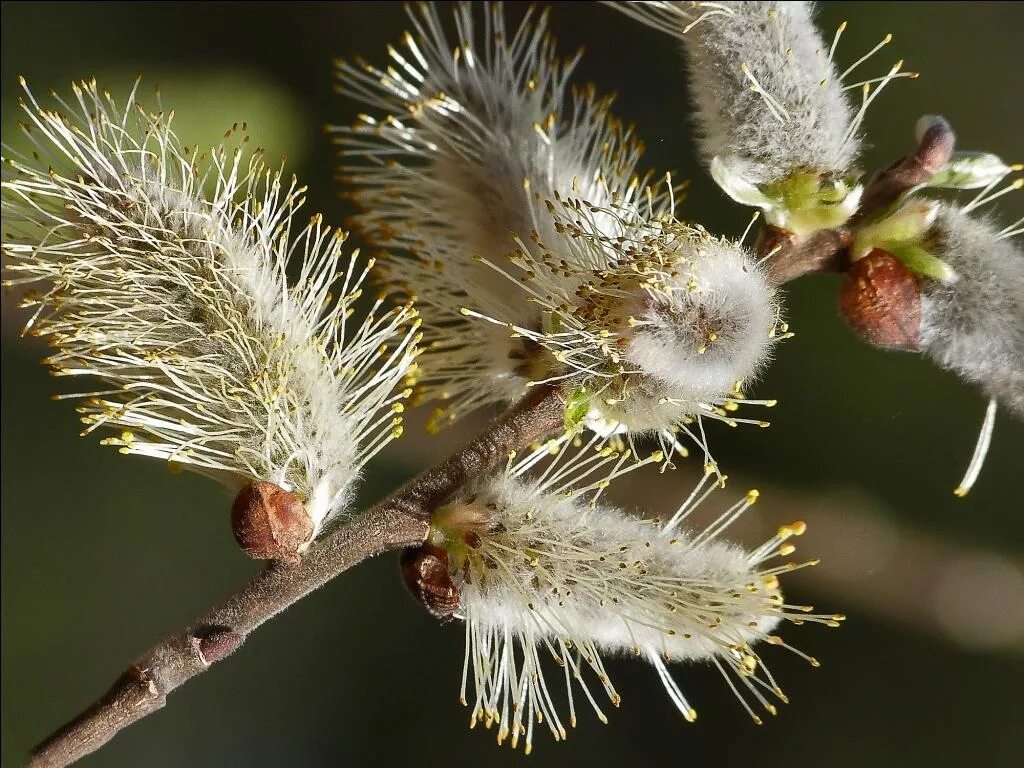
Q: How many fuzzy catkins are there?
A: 6